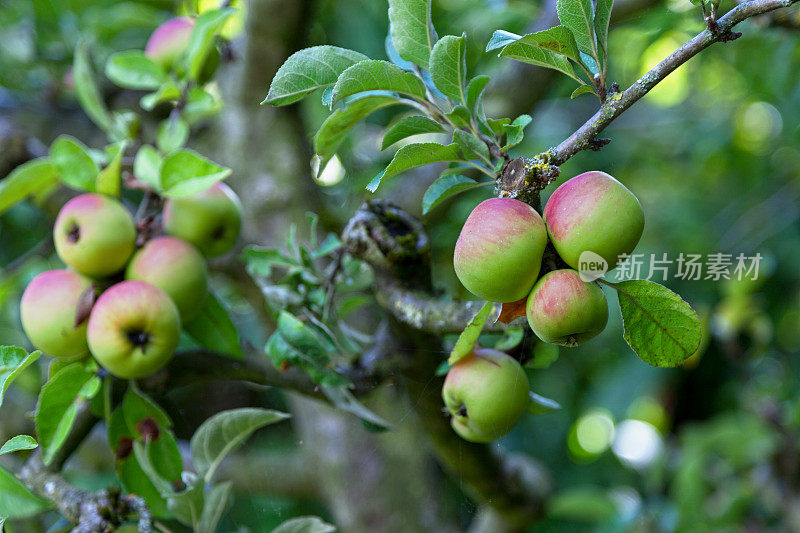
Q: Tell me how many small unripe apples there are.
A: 10